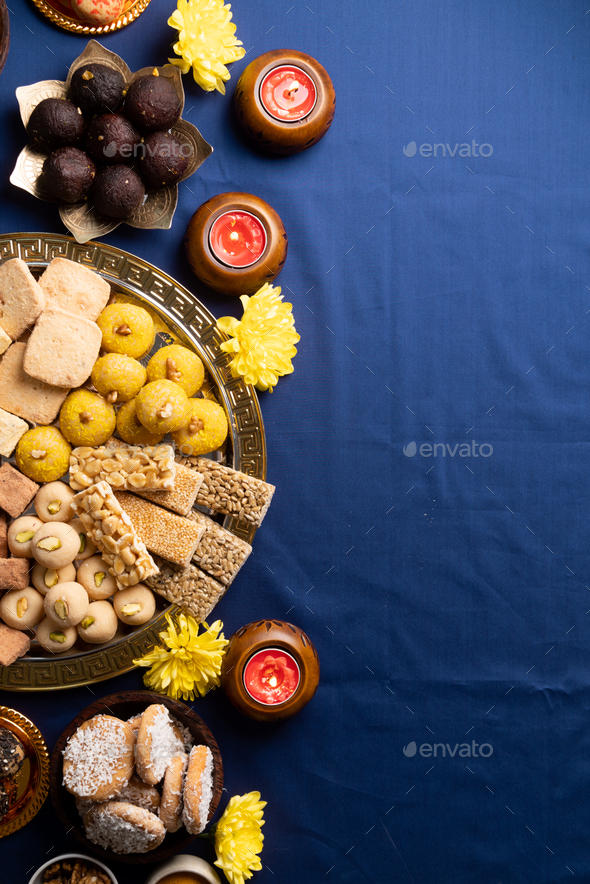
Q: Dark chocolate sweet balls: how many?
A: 7